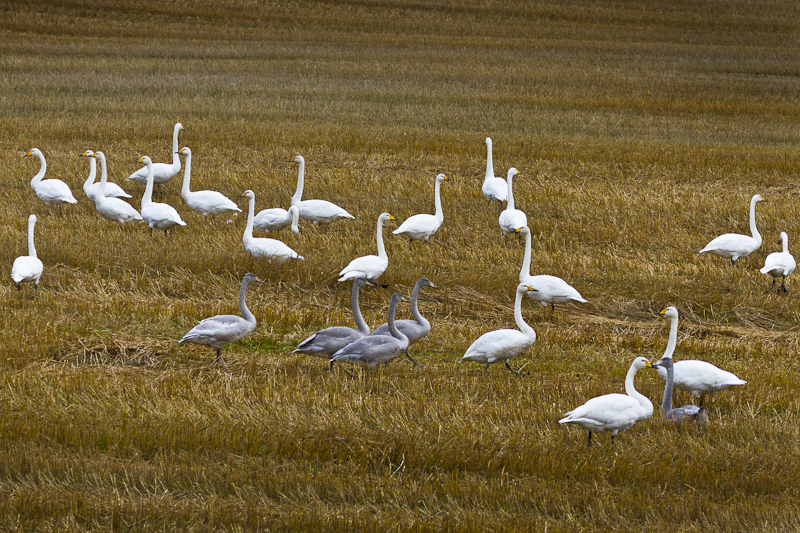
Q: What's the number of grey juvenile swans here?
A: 5